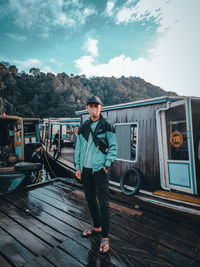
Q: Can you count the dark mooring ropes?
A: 1